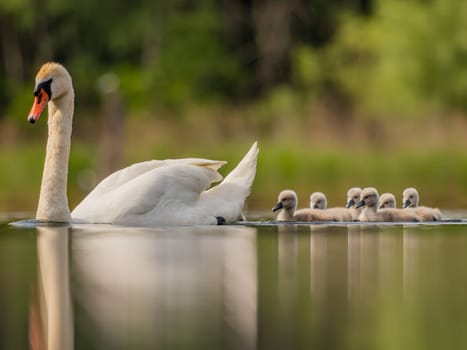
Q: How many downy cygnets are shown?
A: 6